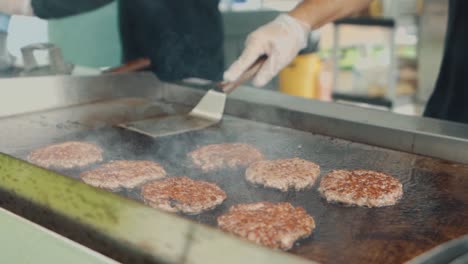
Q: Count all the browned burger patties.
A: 7